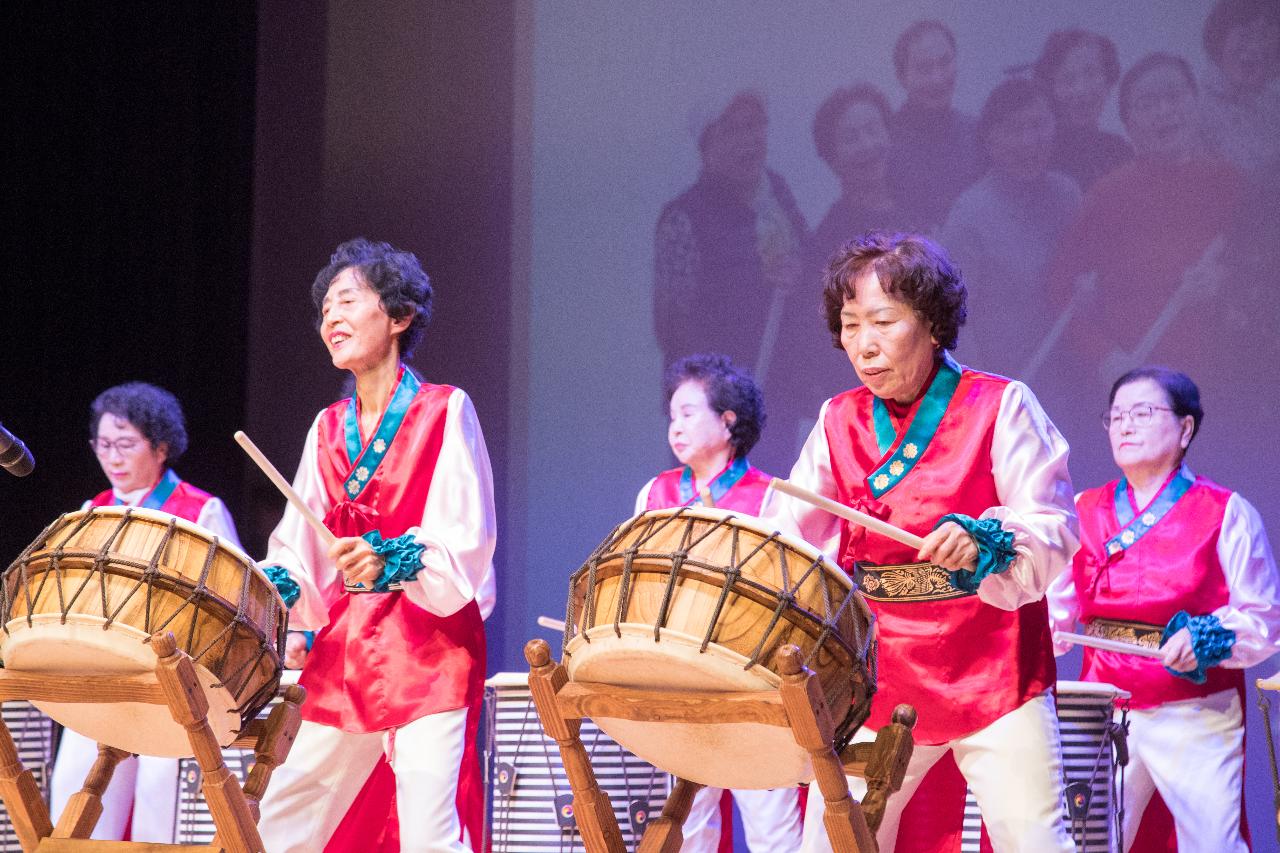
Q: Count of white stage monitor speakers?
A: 0